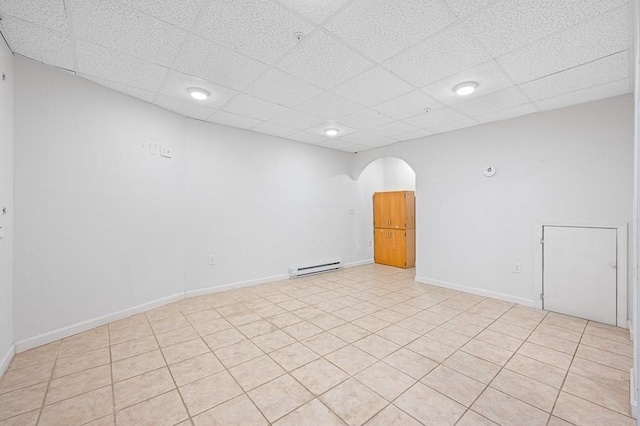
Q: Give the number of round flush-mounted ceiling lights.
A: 3